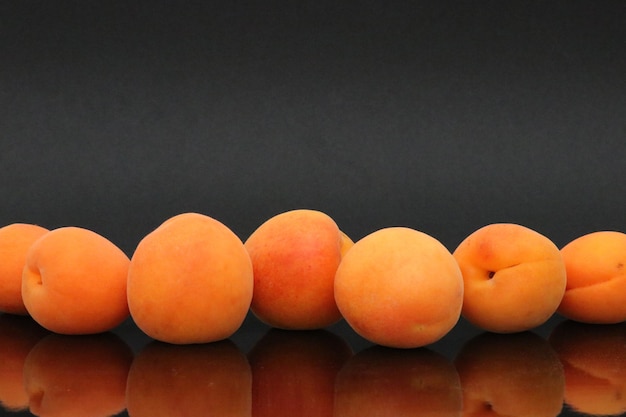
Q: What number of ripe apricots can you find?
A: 7